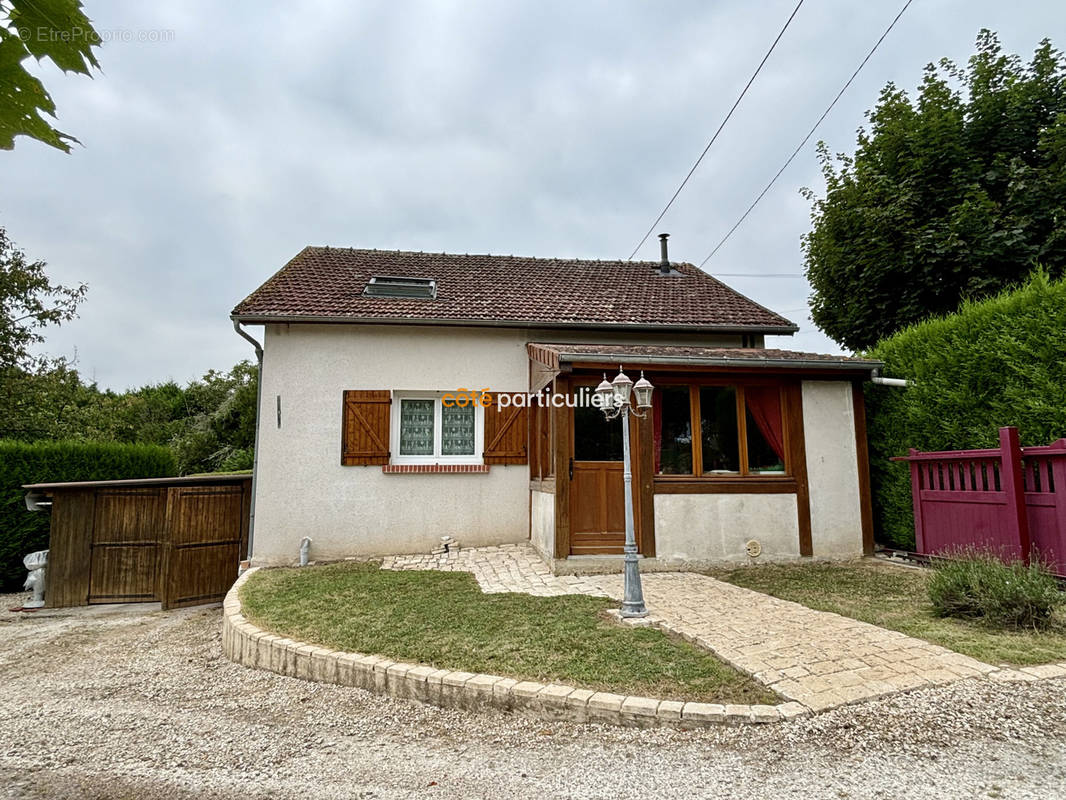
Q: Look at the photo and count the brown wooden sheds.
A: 1